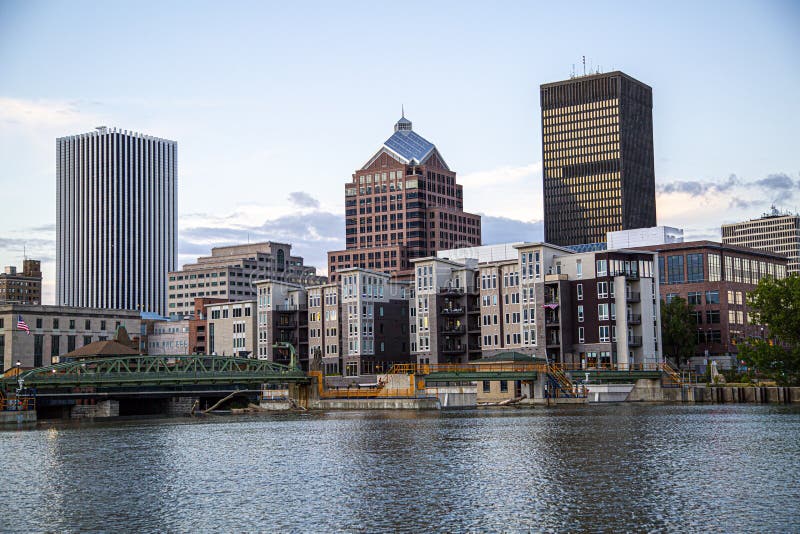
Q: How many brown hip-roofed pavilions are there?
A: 1